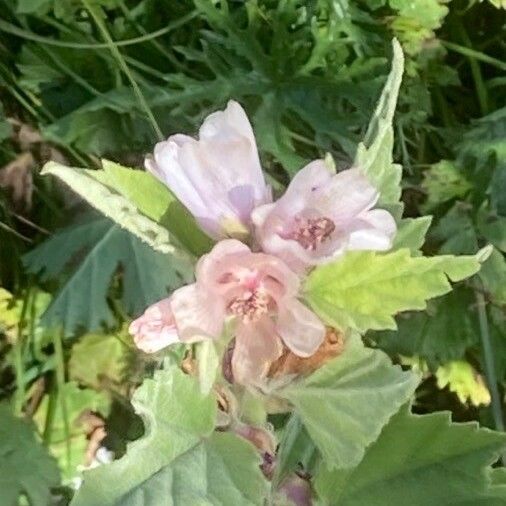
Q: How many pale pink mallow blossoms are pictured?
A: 3